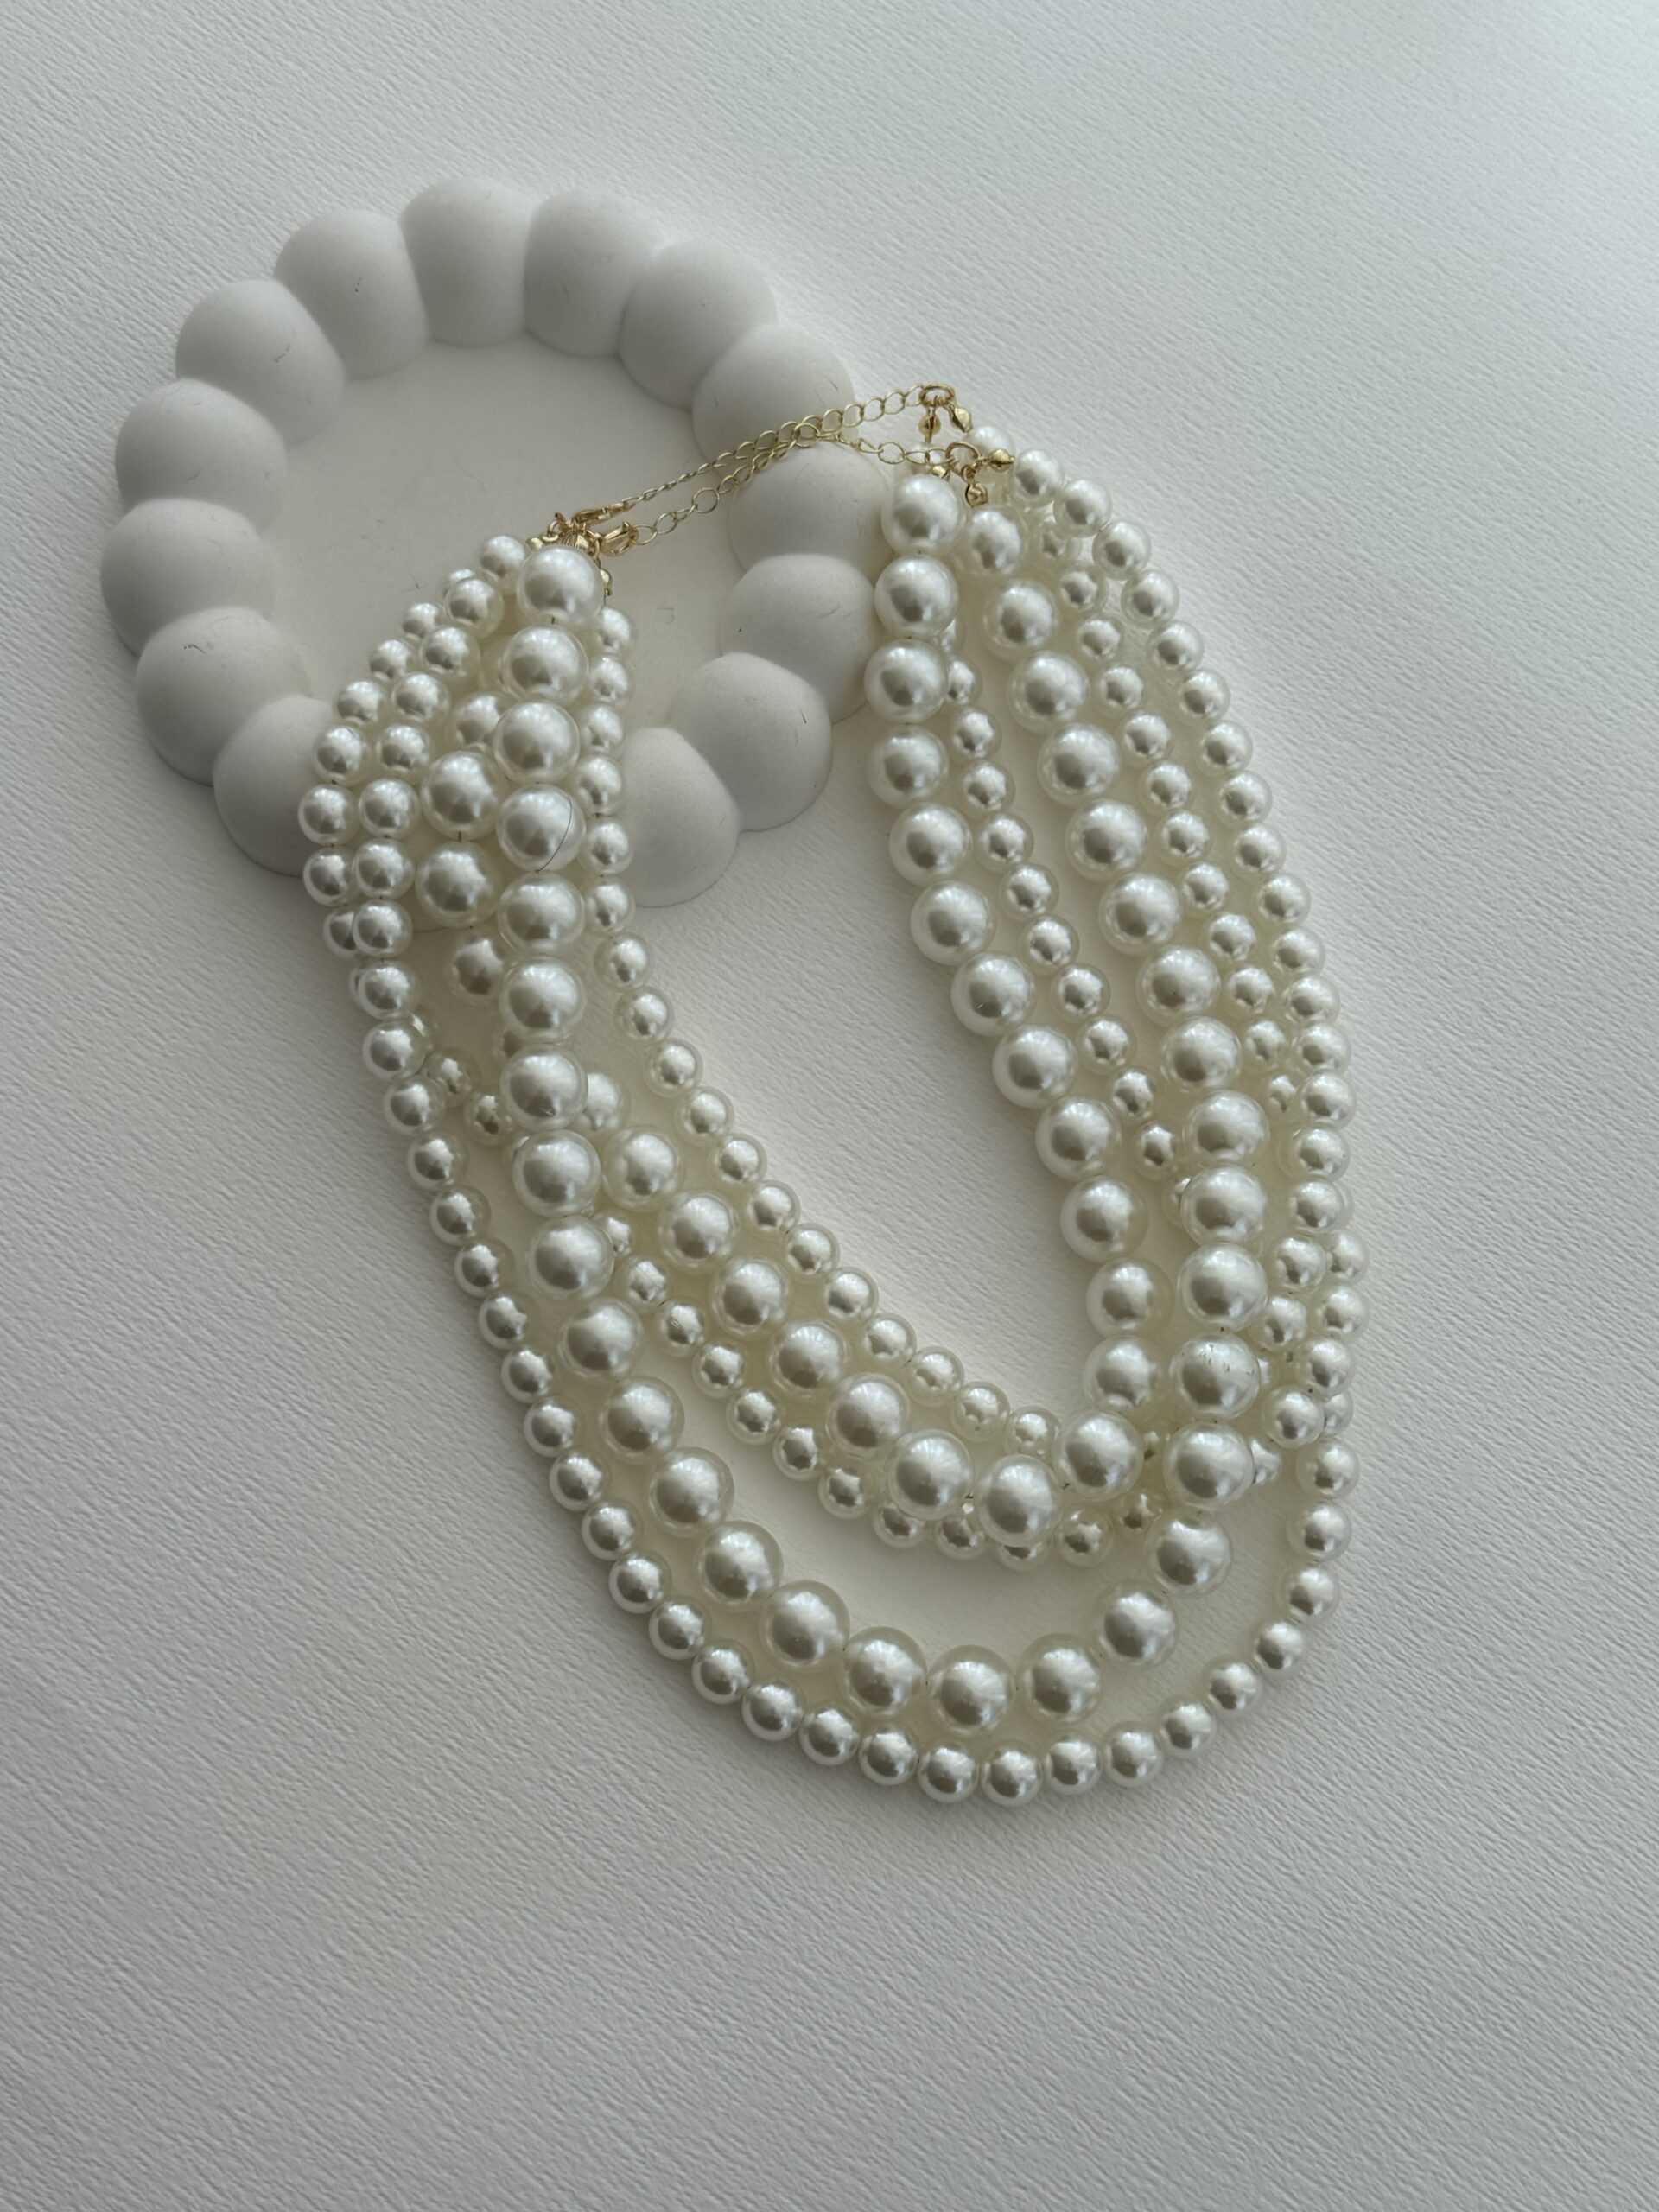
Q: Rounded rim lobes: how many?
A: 14